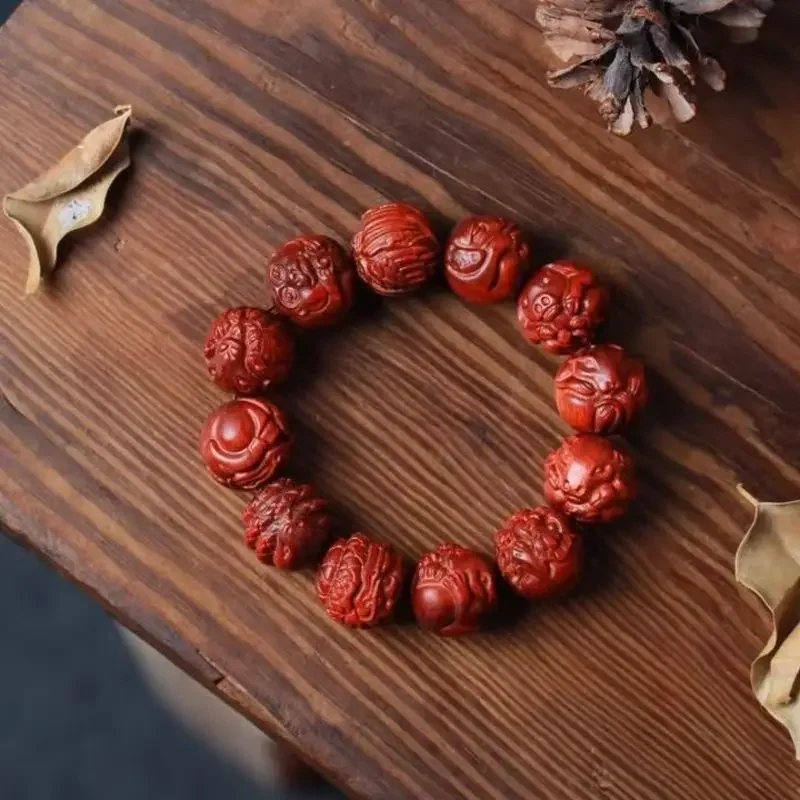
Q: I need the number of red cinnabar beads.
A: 12